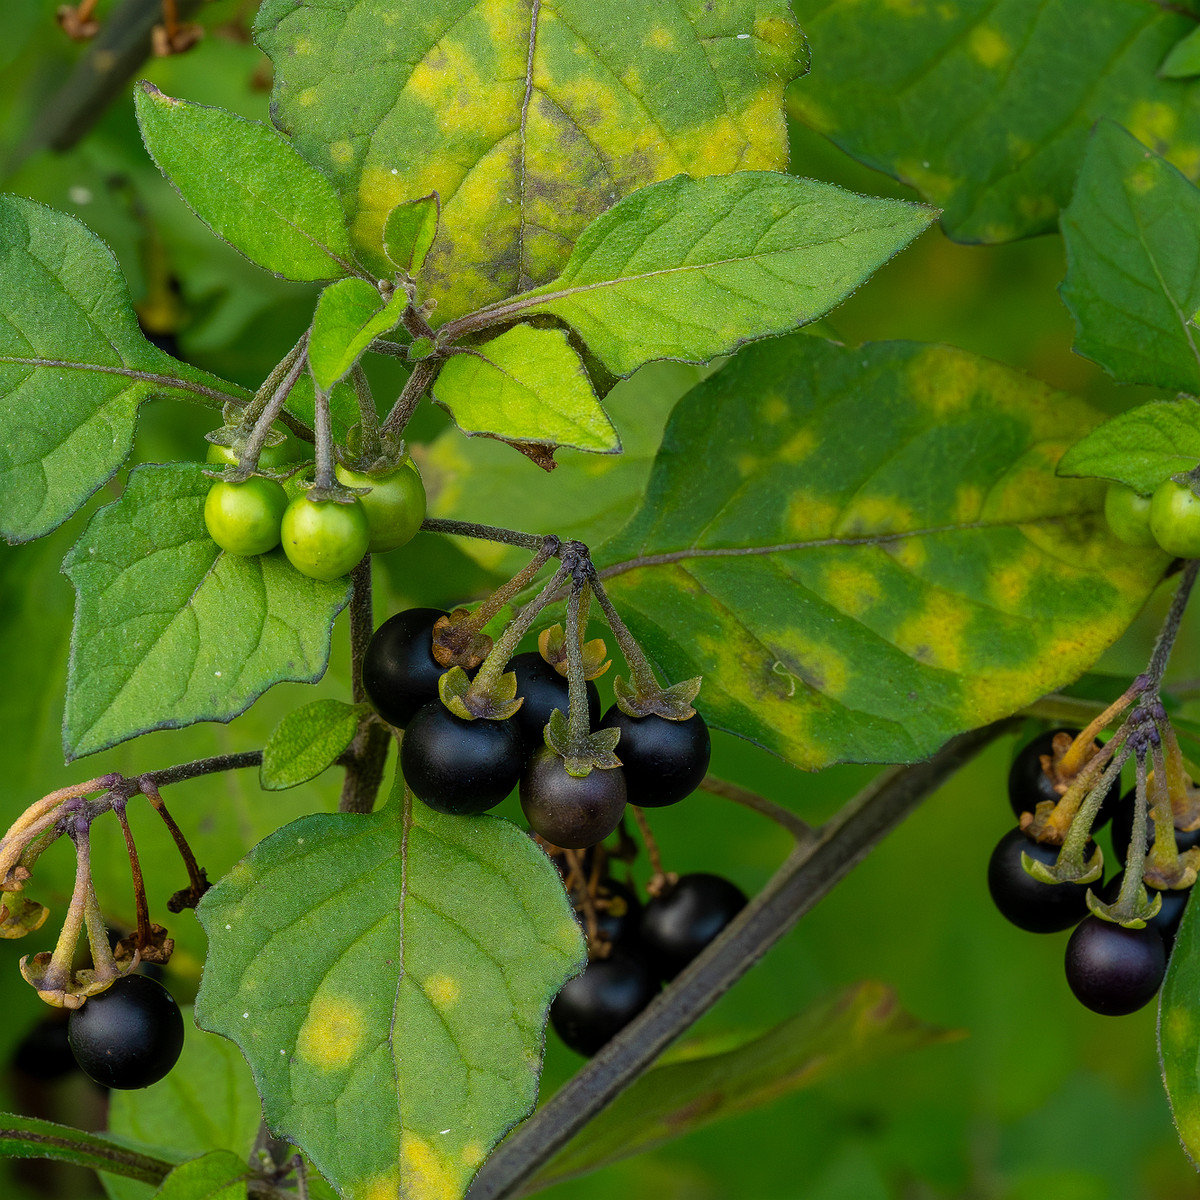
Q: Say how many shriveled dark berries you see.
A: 0